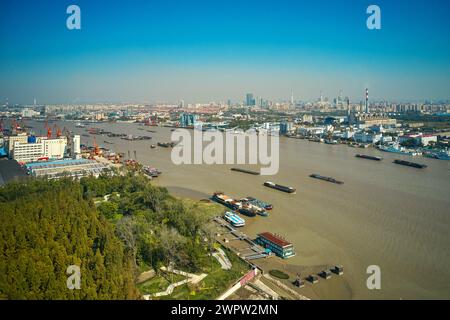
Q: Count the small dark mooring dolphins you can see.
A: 4